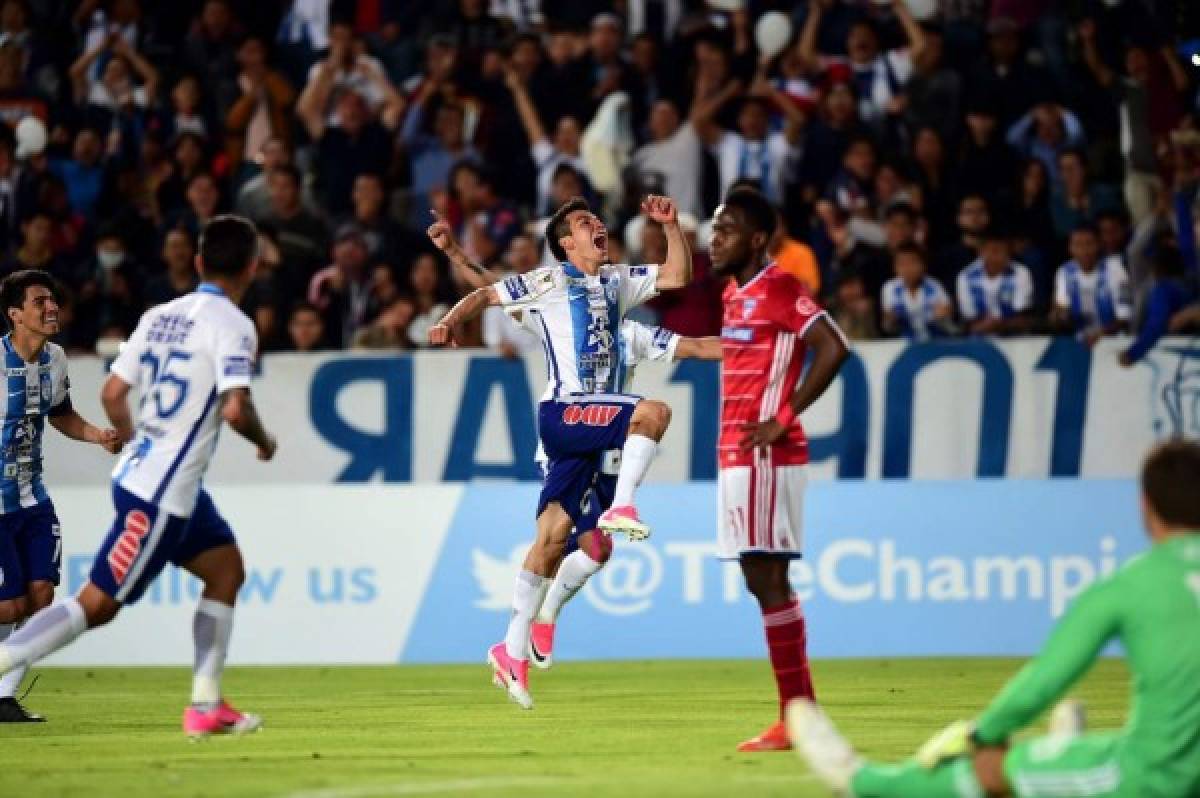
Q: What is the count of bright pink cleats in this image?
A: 4